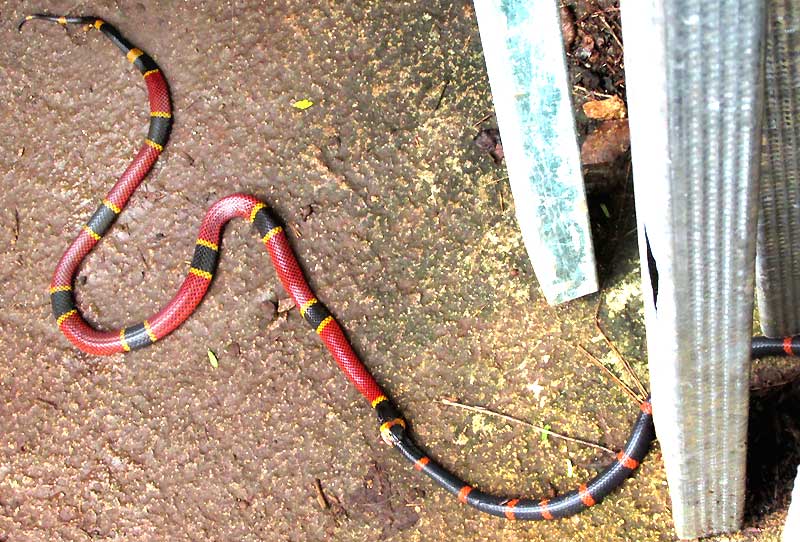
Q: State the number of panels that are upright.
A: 3